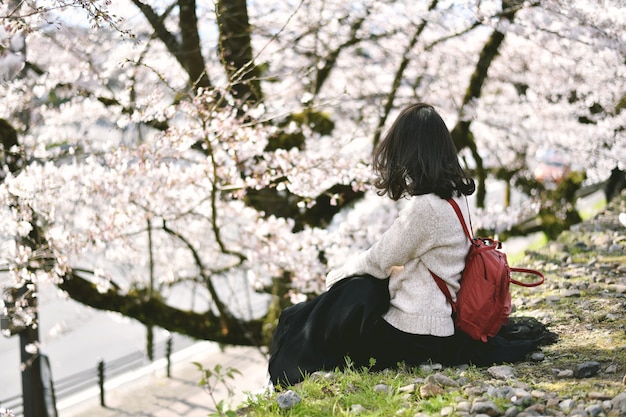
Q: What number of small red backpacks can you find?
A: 1